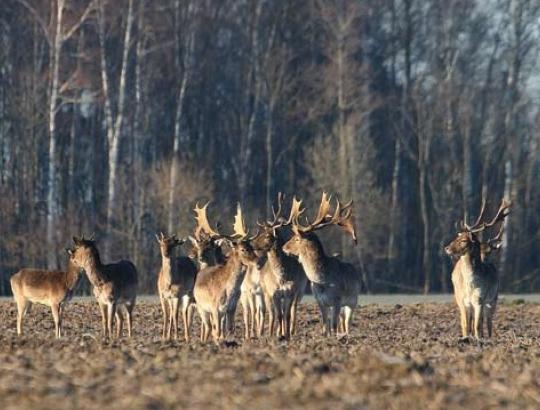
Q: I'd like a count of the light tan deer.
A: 2